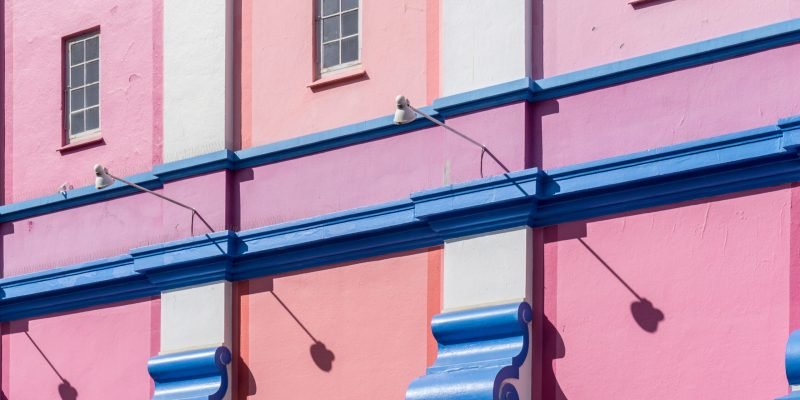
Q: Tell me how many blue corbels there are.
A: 3